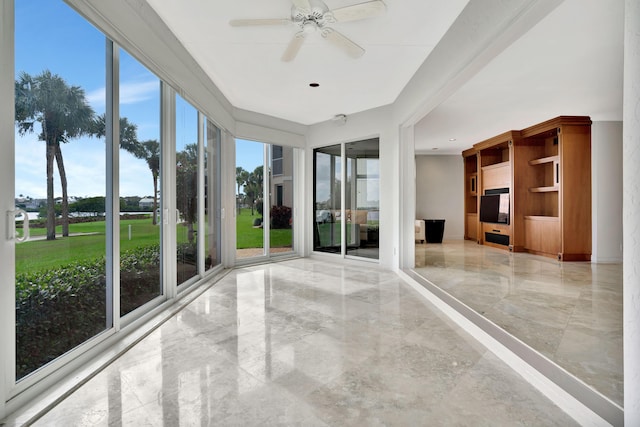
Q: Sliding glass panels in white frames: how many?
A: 8